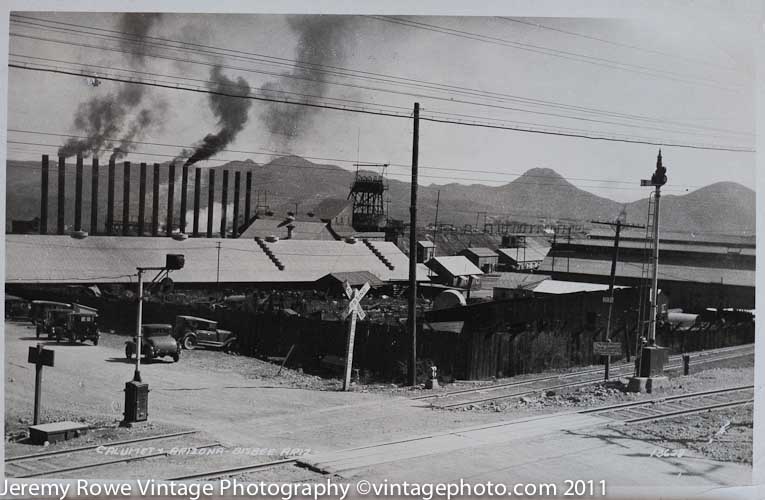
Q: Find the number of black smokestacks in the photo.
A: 15